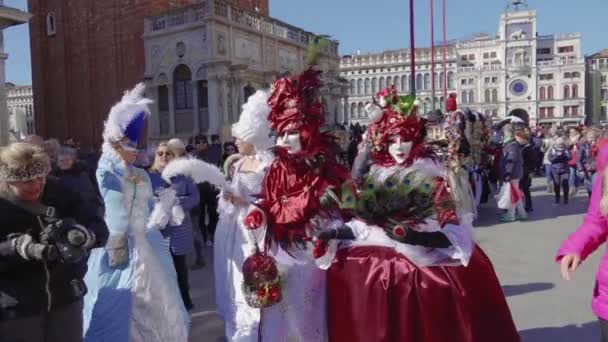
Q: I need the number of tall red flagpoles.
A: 3